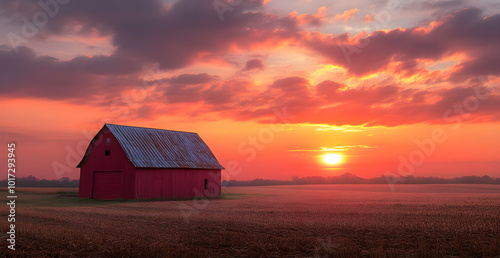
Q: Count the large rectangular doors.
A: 1